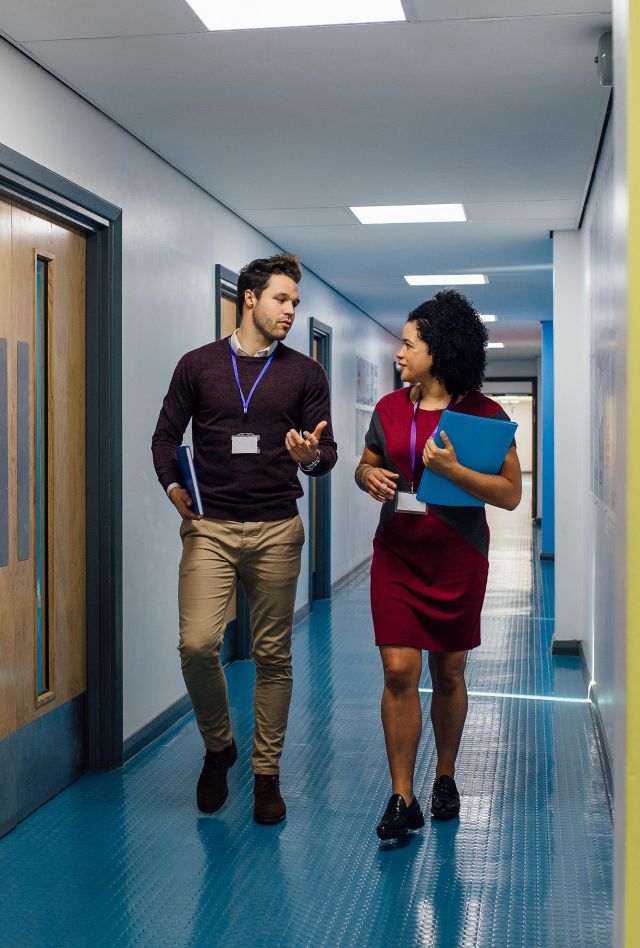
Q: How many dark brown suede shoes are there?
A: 2